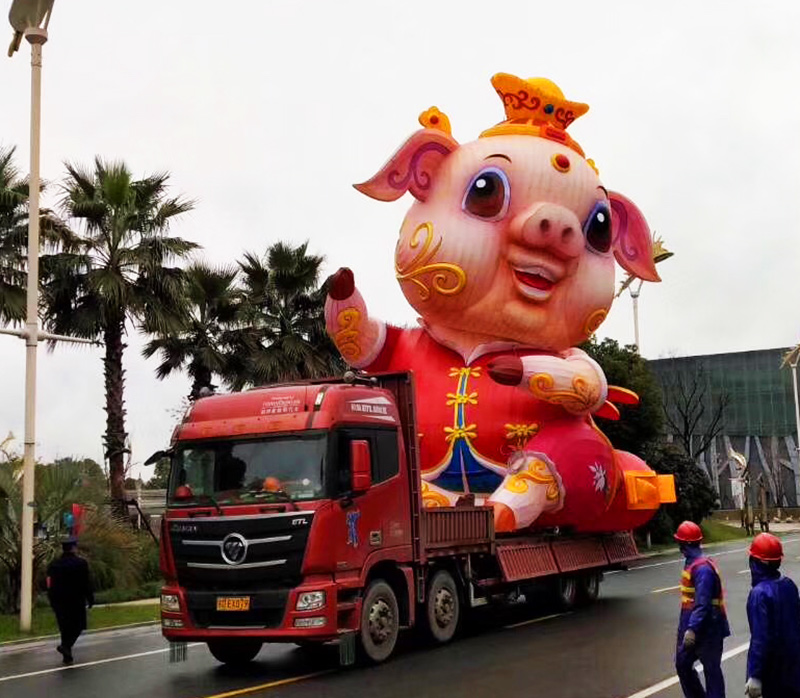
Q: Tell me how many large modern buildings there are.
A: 1